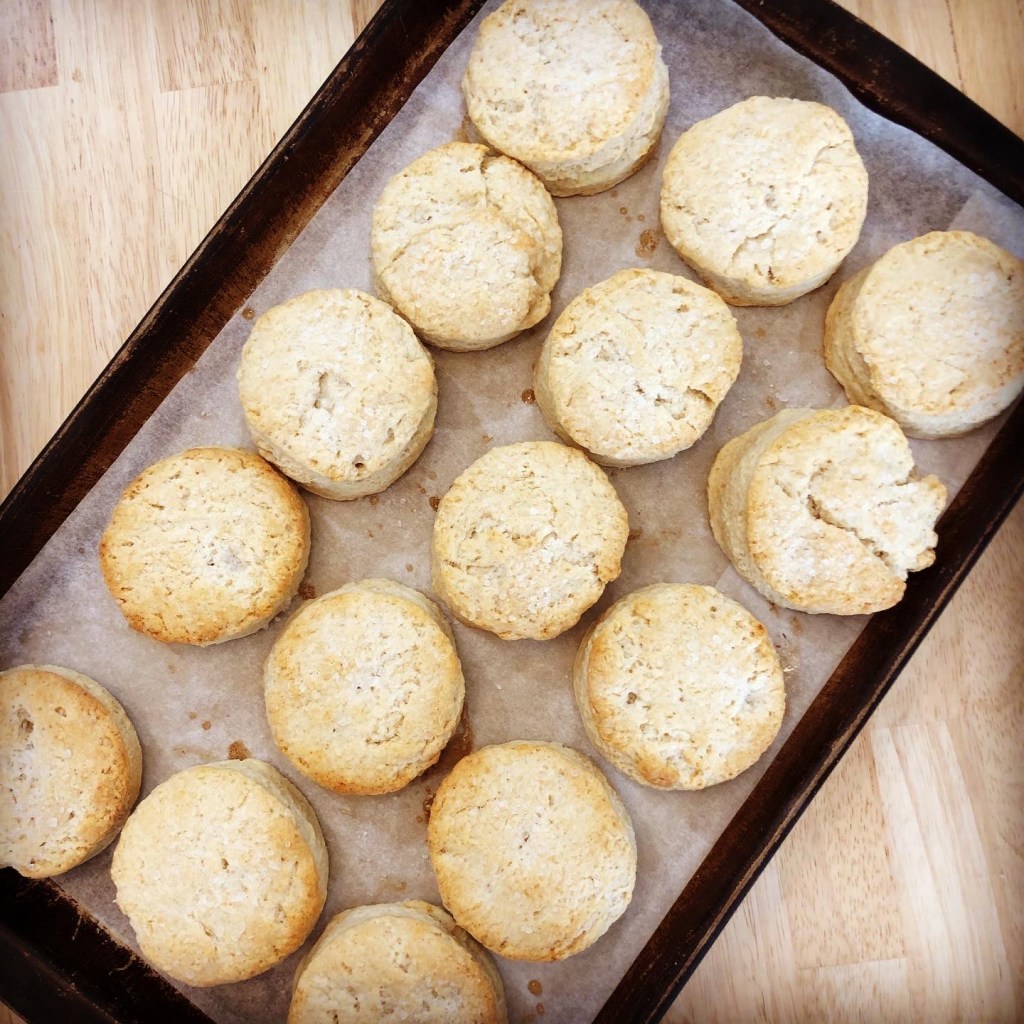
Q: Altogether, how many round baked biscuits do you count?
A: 15